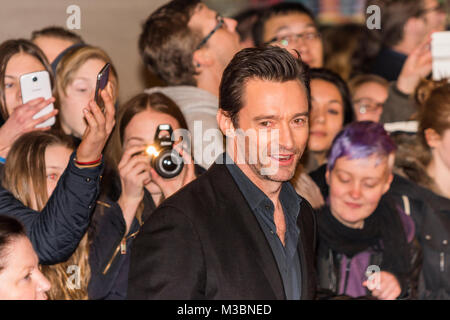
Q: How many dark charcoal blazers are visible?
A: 1